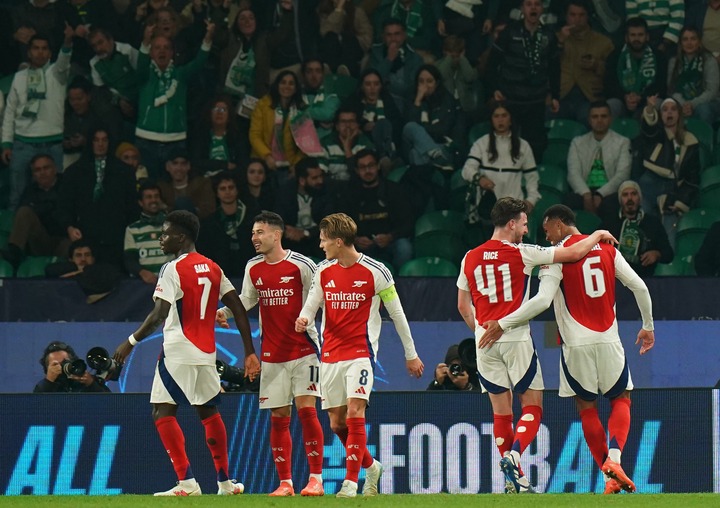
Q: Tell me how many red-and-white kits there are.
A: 5